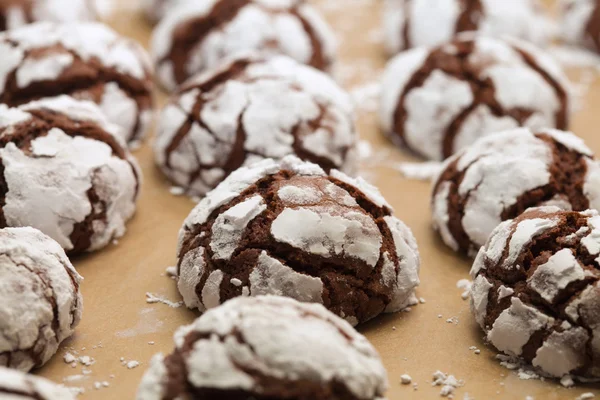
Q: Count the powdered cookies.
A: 15